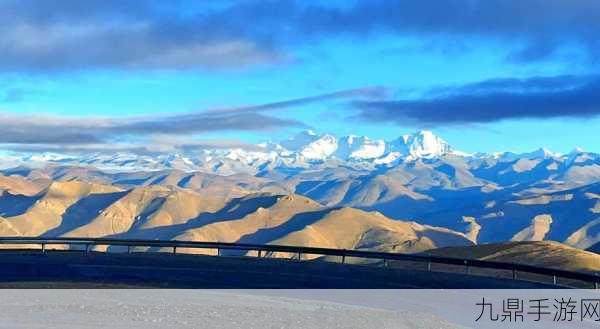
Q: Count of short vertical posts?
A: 14